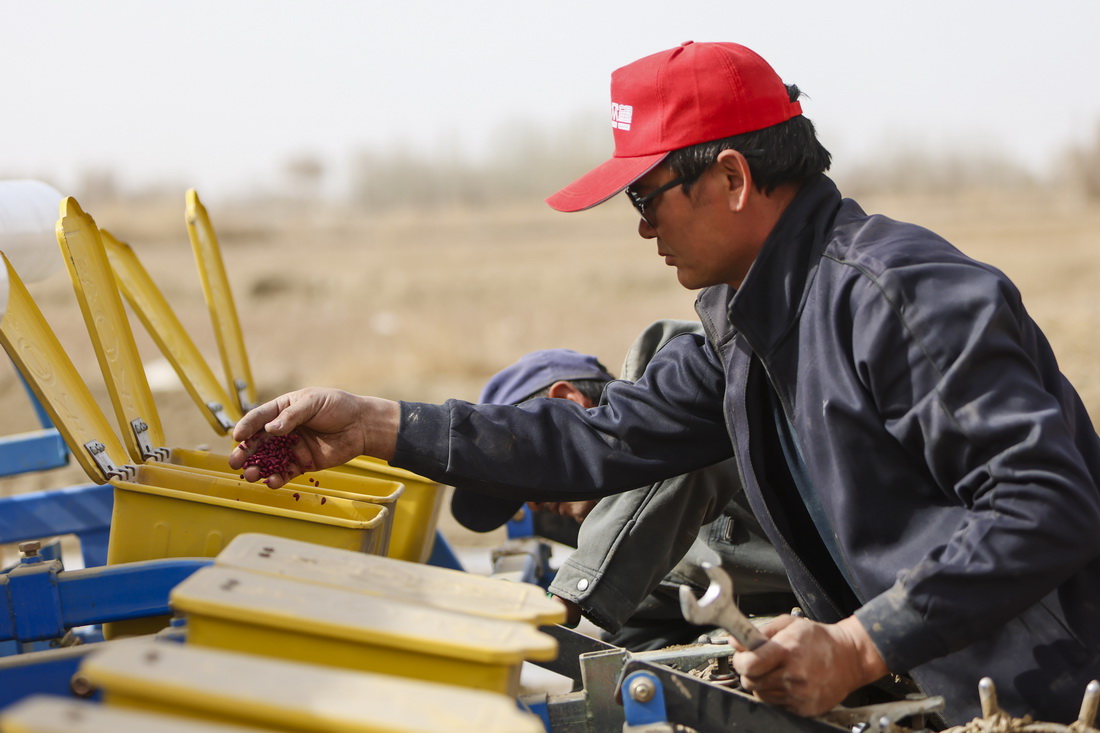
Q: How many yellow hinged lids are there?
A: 8